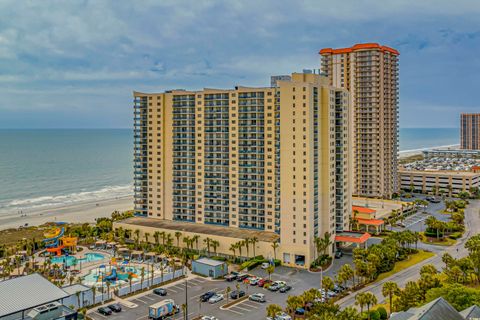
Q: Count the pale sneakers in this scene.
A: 0